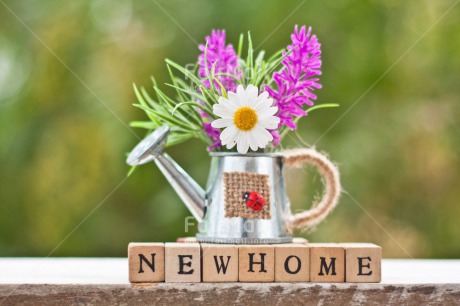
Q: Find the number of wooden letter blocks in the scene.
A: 7